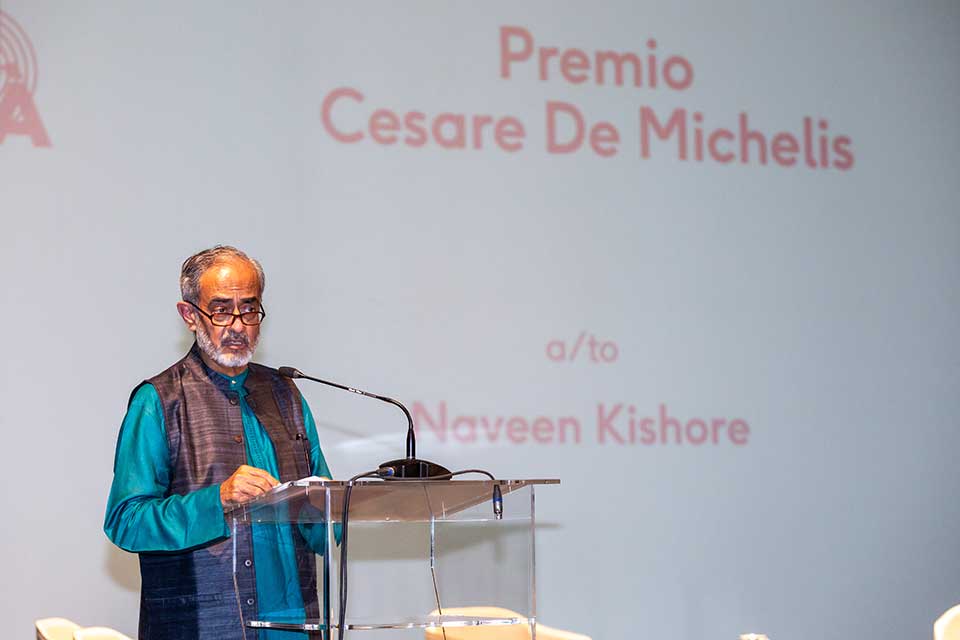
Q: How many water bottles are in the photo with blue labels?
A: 0